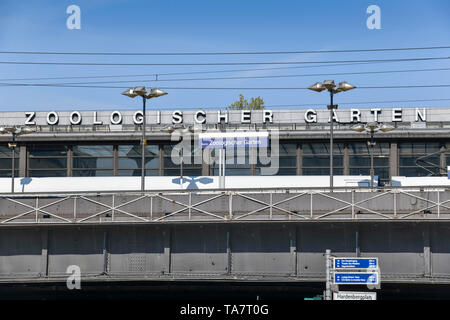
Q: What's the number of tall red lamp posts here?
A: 0